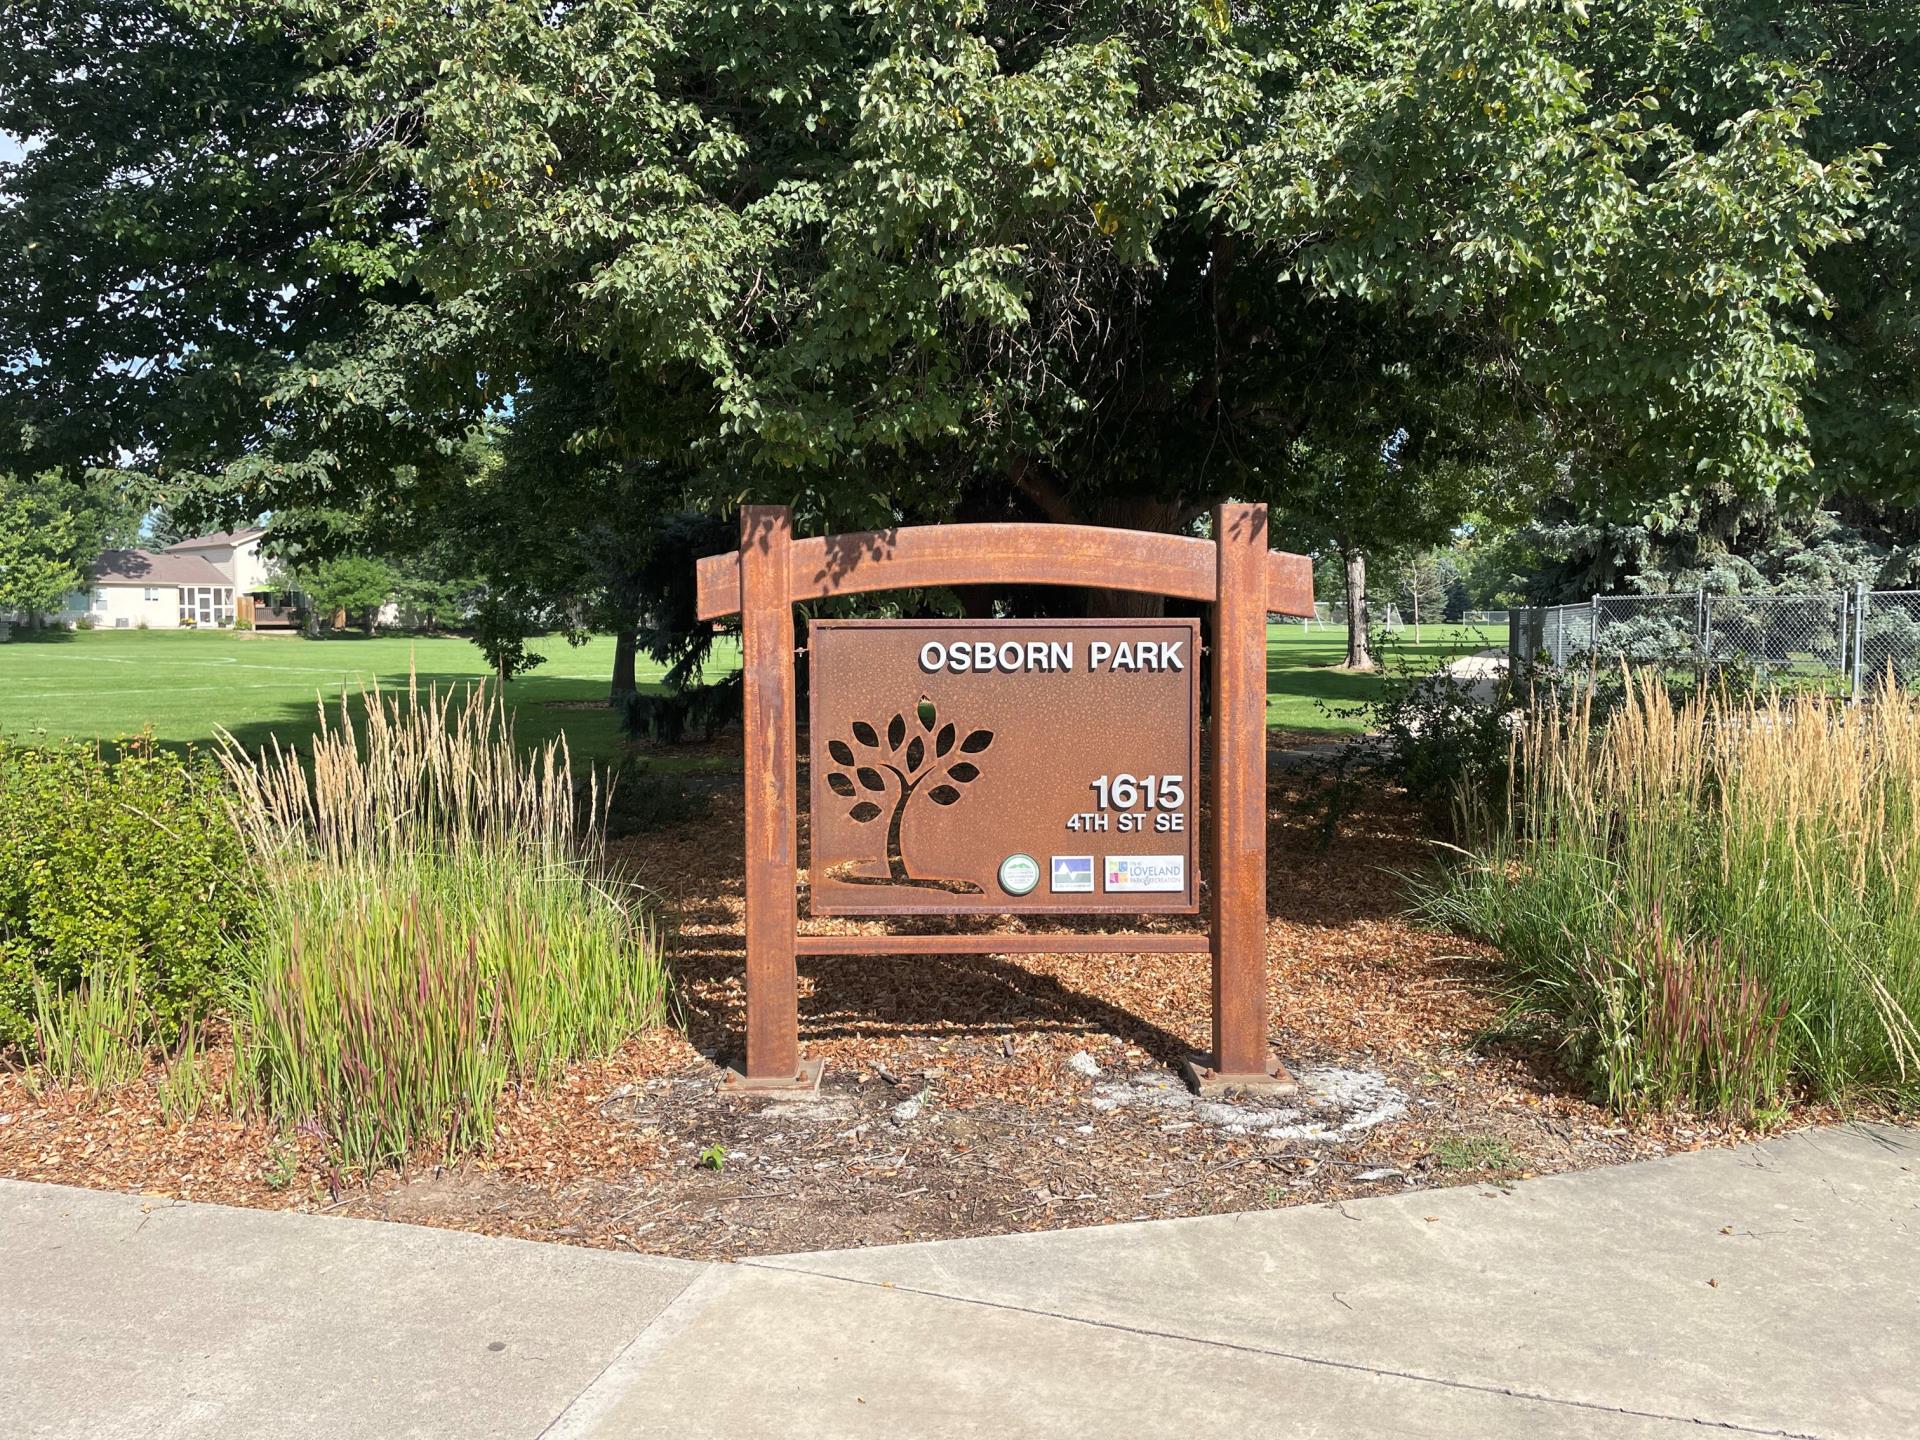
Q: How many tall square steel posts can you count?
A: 2